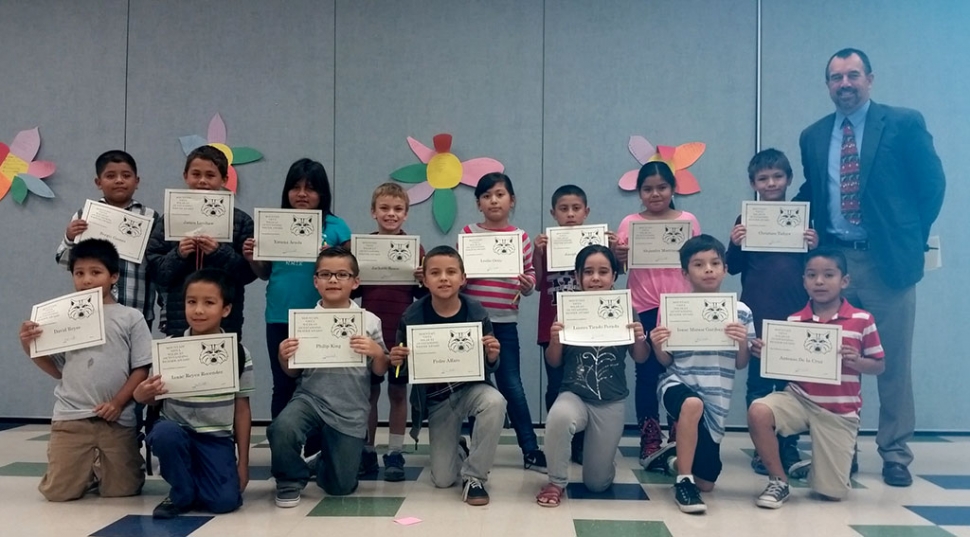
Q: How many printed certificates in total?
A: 15